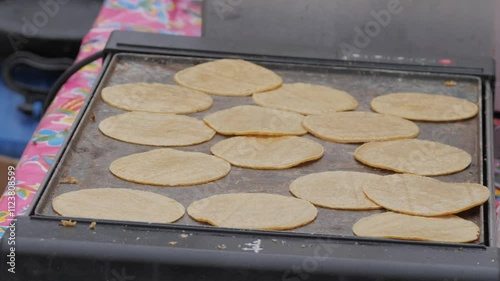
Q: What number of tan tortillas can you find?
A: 15